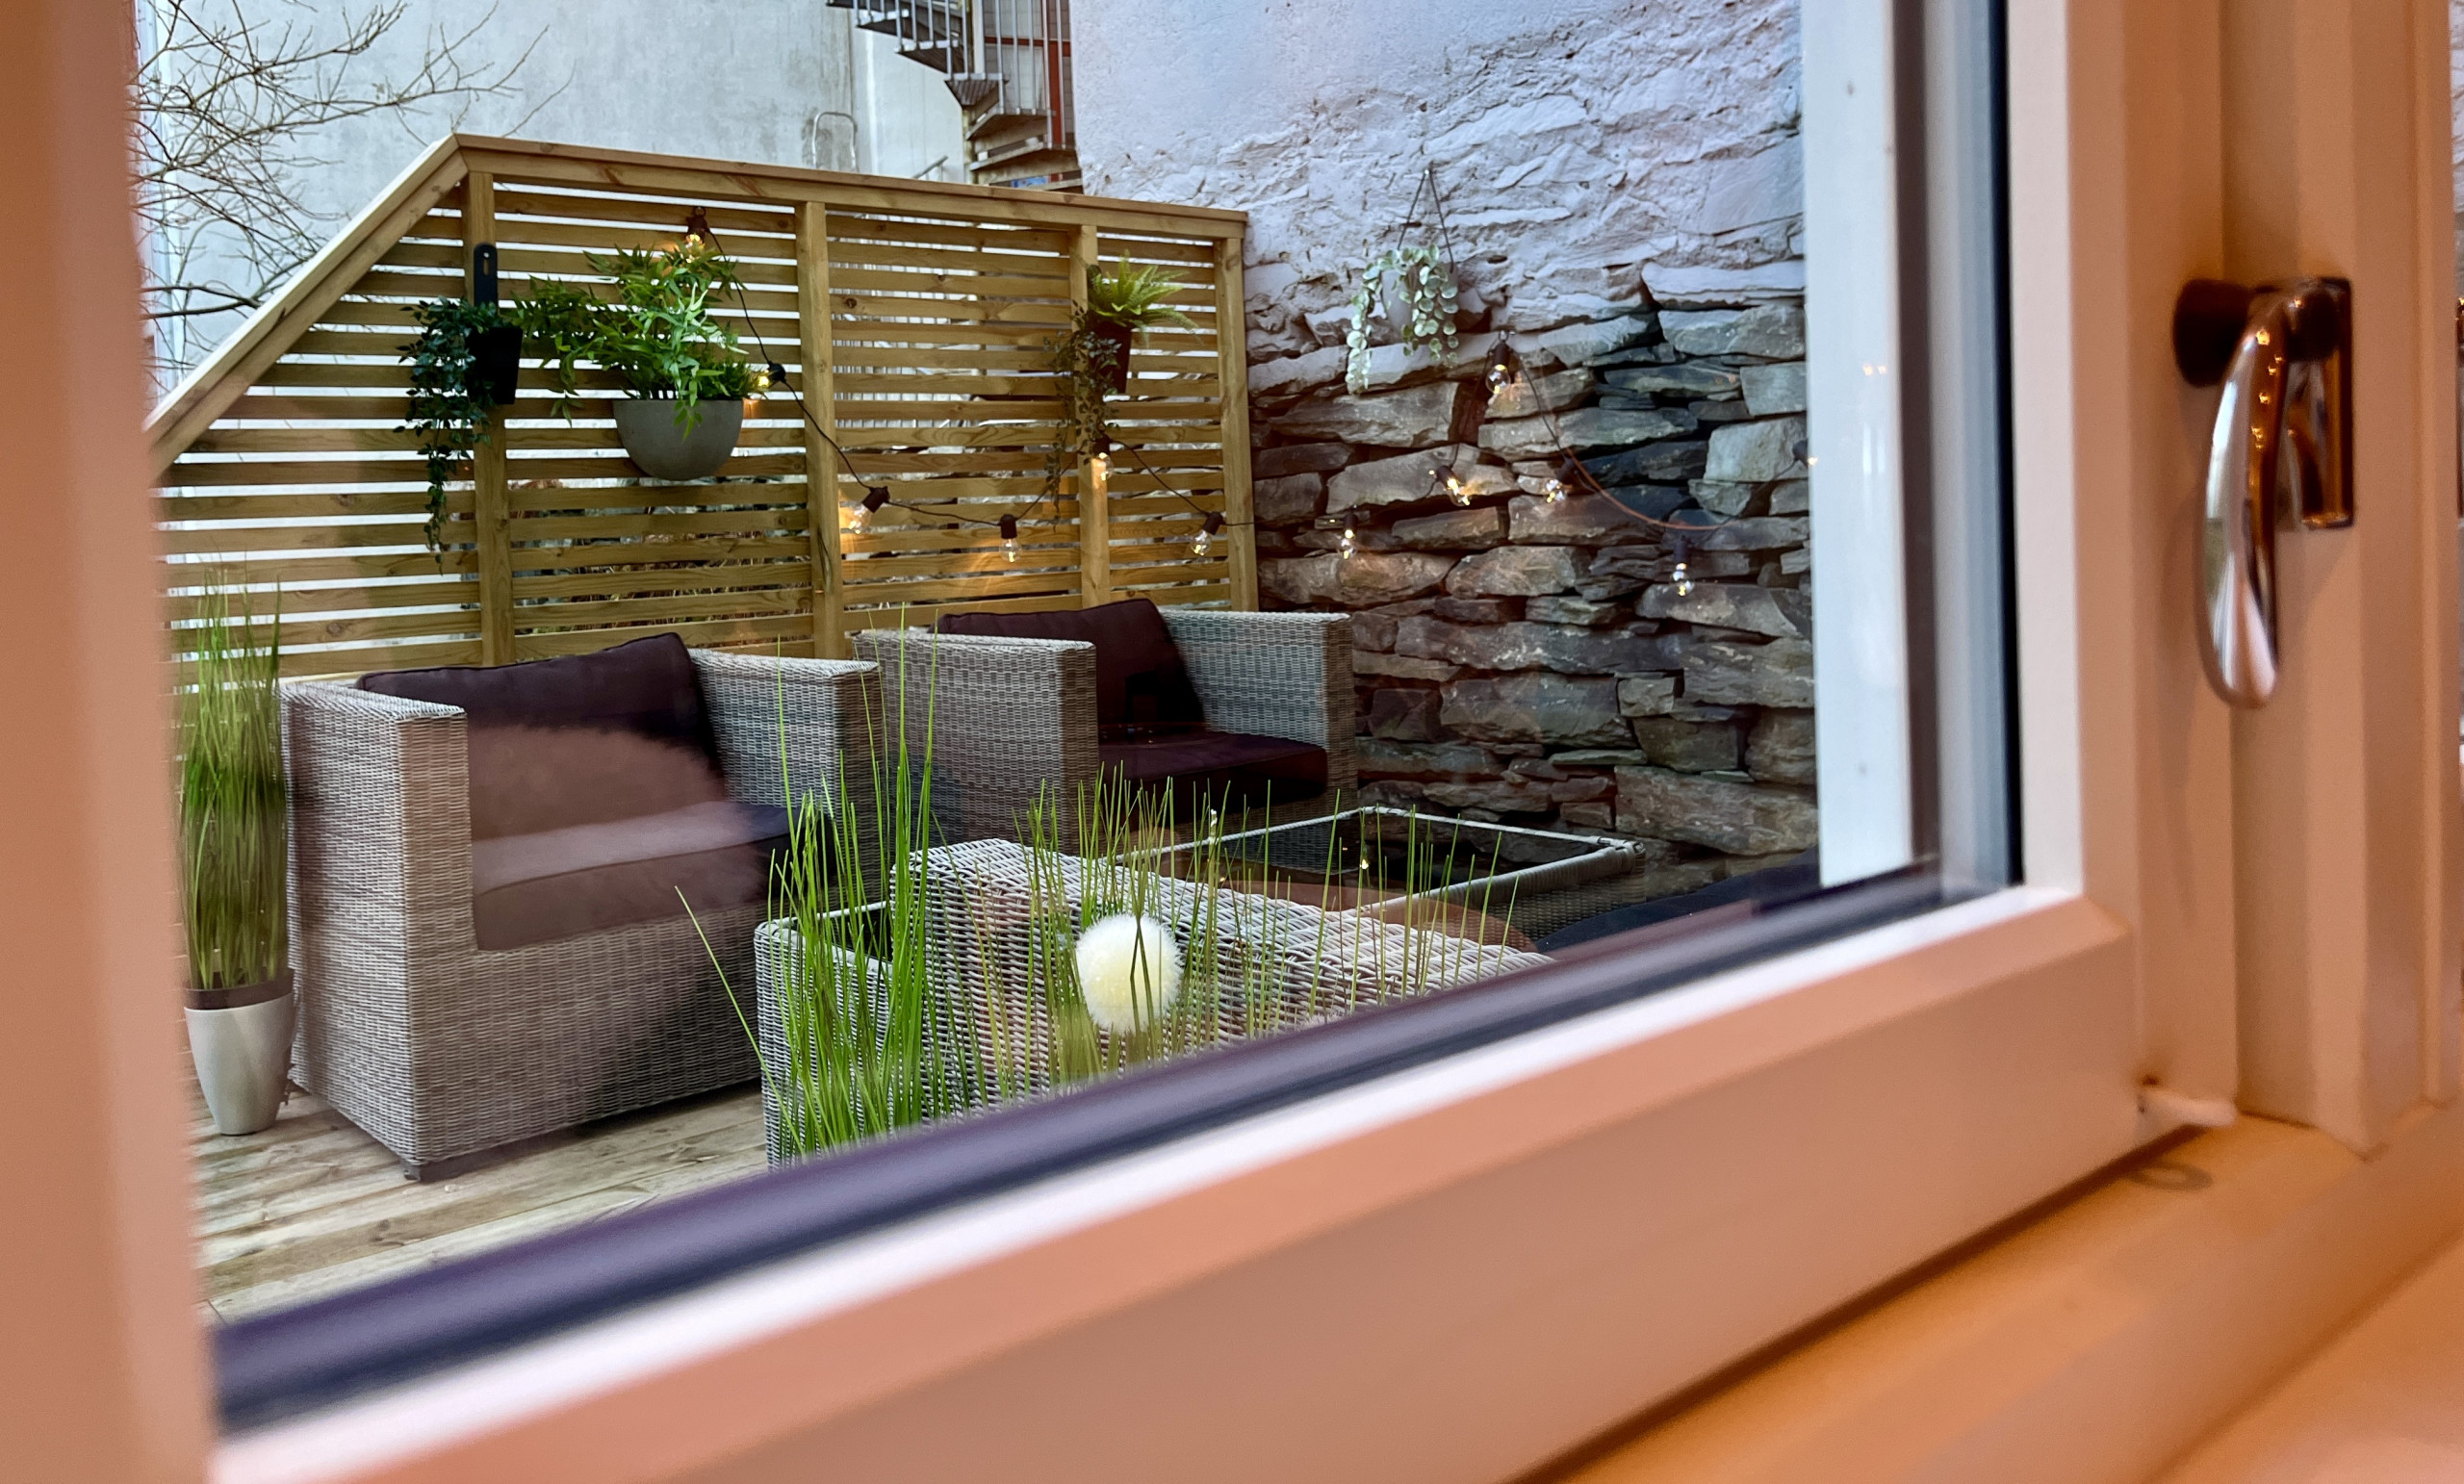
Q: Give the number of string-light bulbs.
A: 12